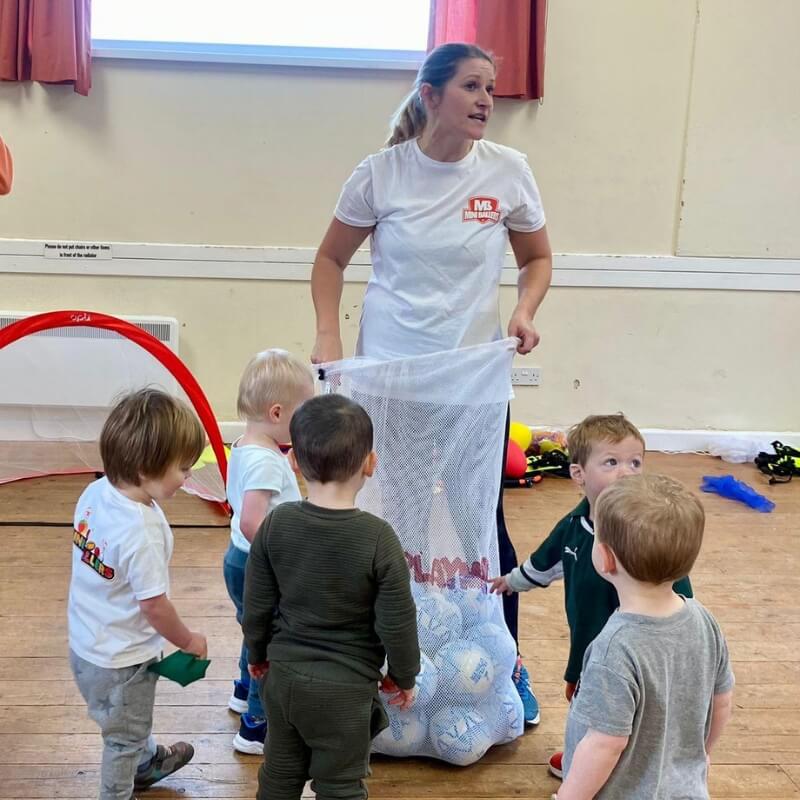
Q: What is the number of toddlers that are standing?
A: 5